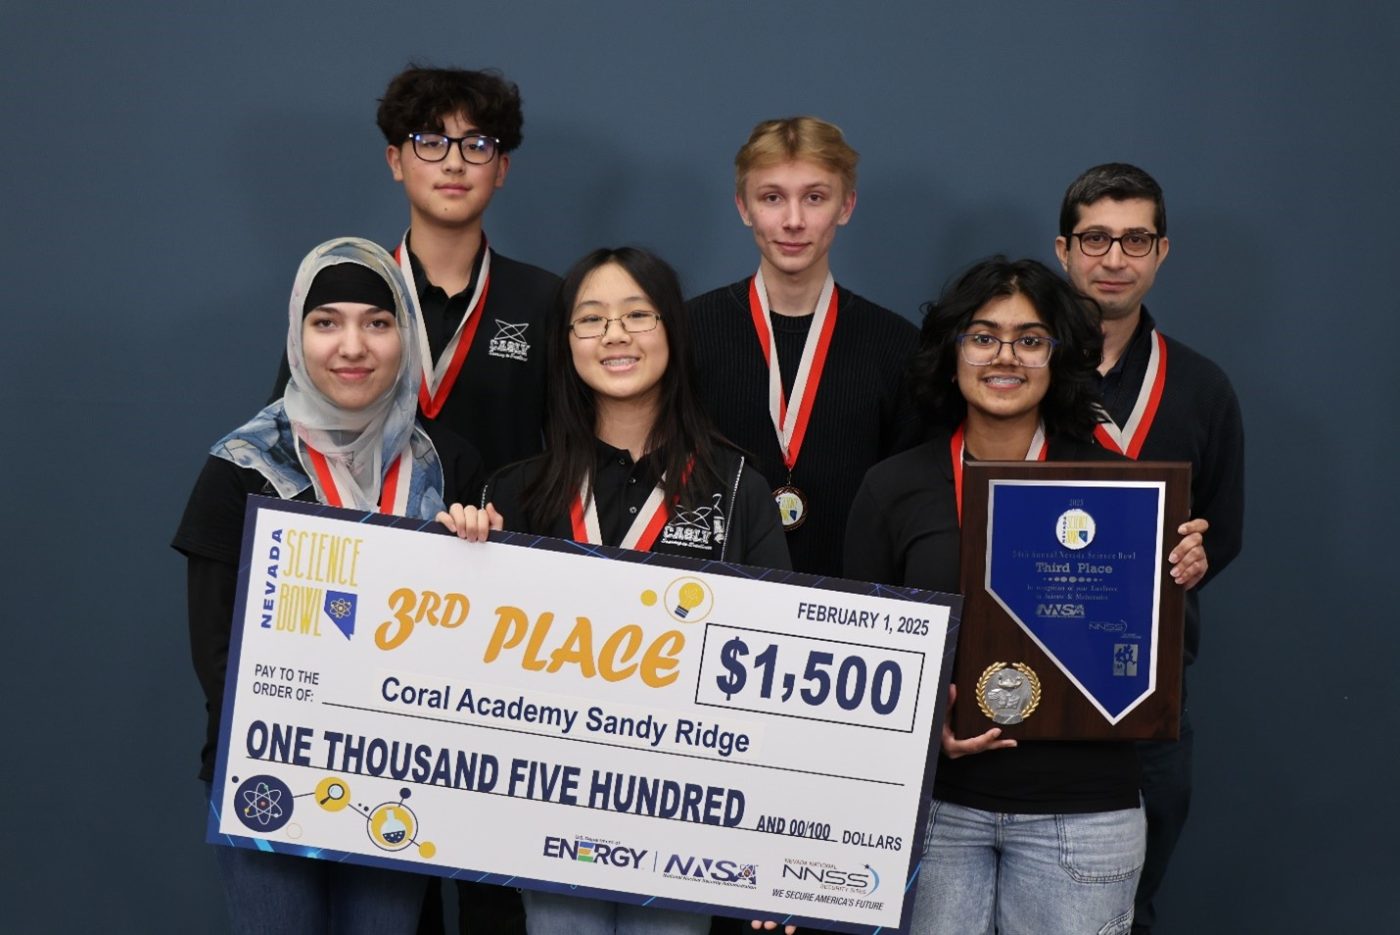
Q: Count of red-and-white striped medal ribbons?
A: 6